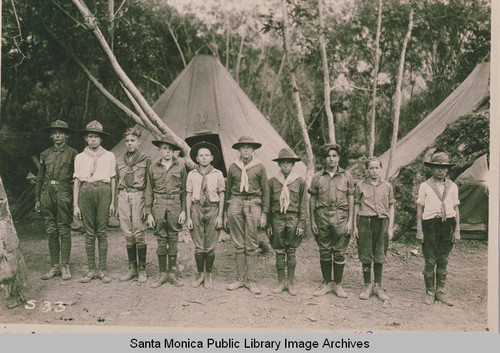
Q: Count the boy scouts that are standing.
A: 10